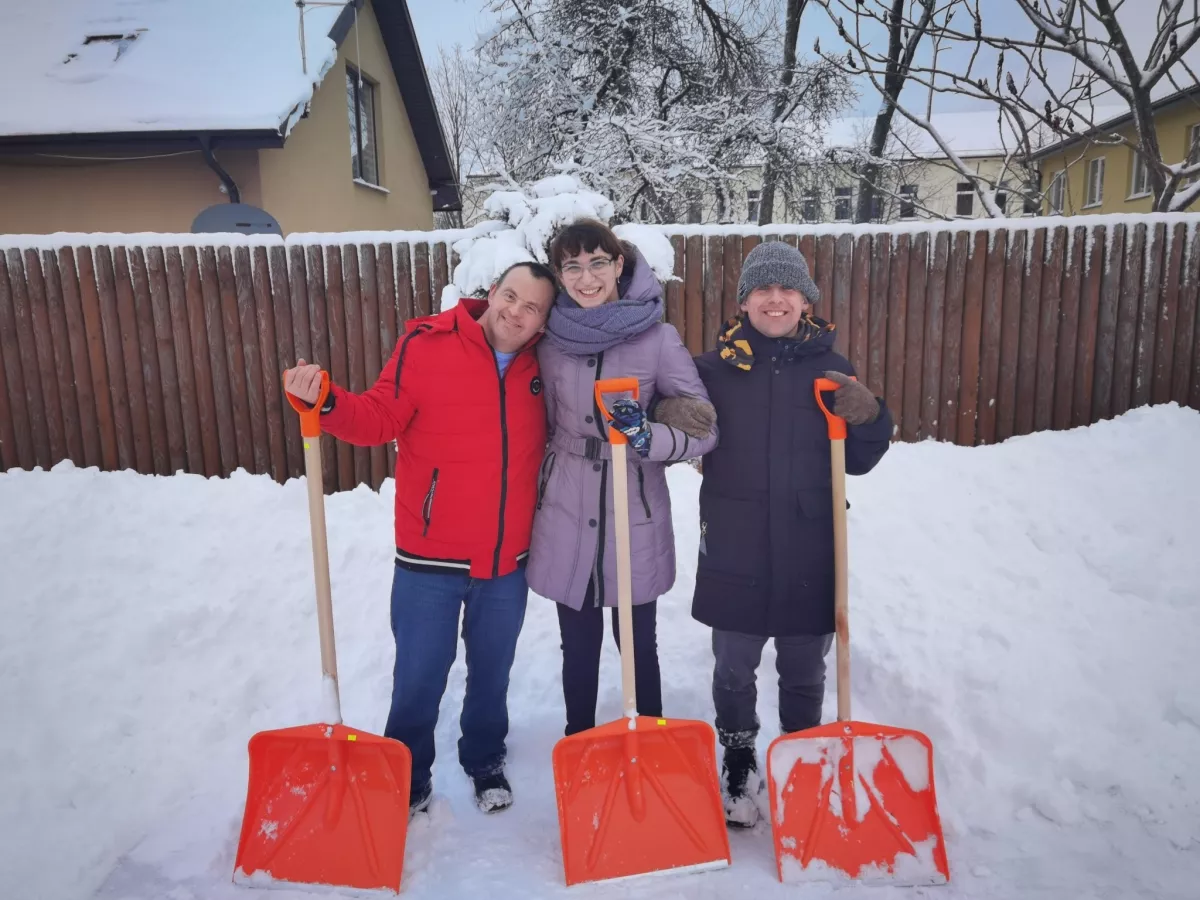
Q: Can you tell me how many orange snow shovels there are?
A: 3